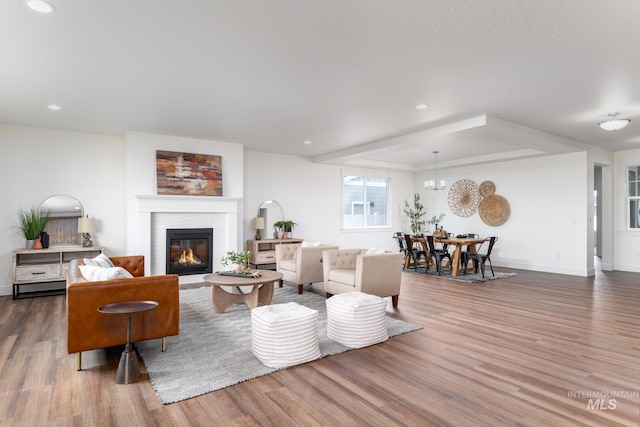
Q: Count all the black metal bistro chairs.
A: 6